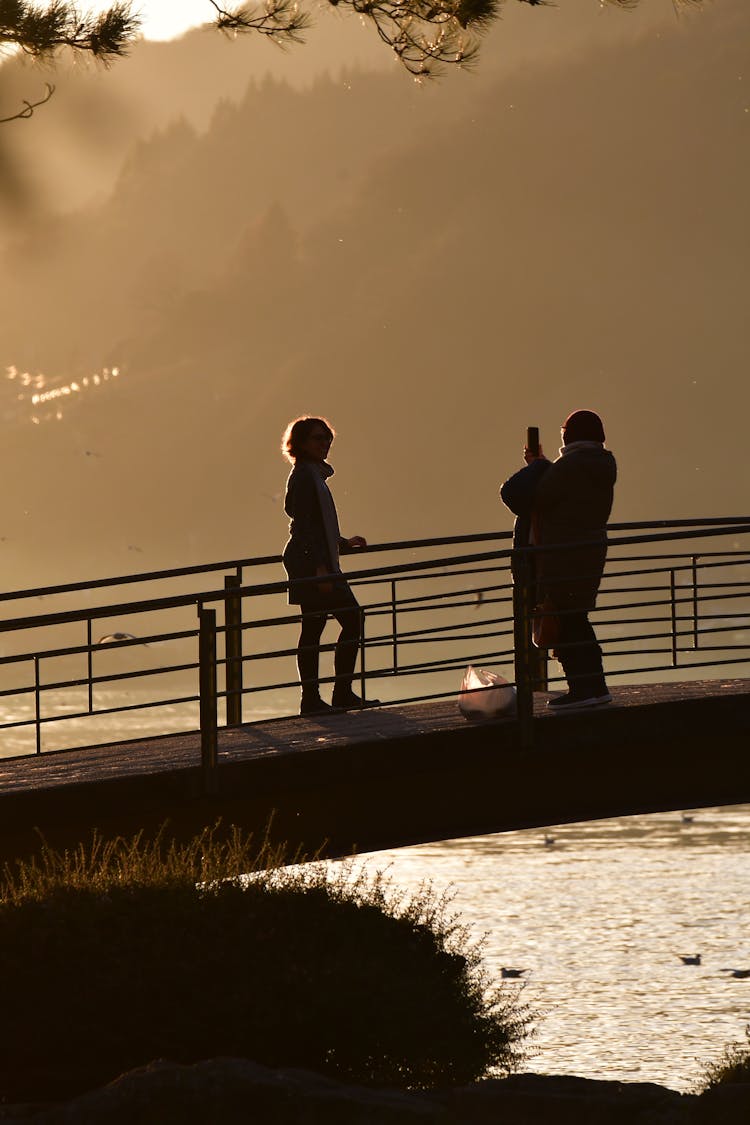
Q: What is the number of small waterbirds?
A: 5